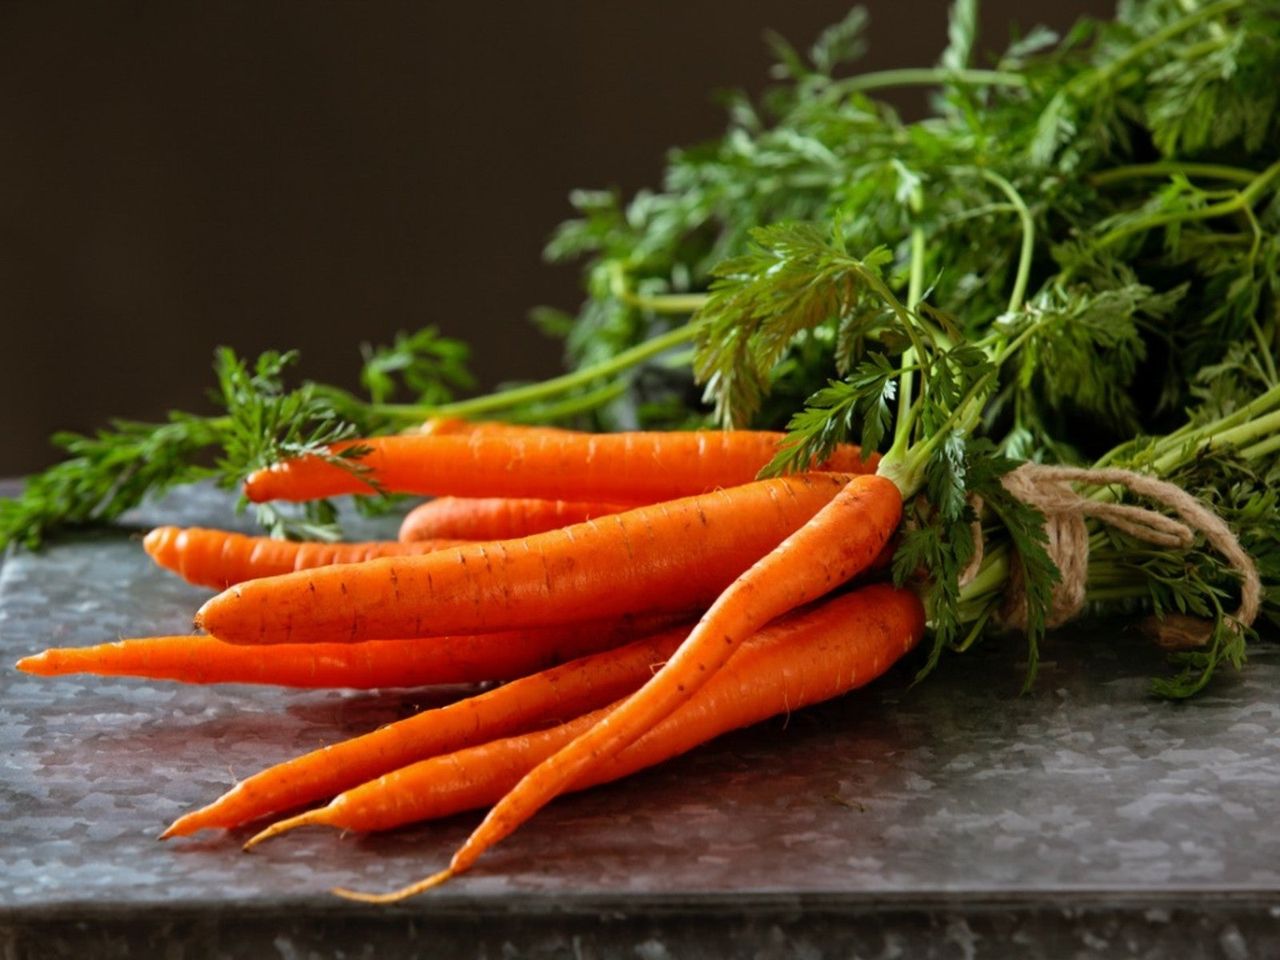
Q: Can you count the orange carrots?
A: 9